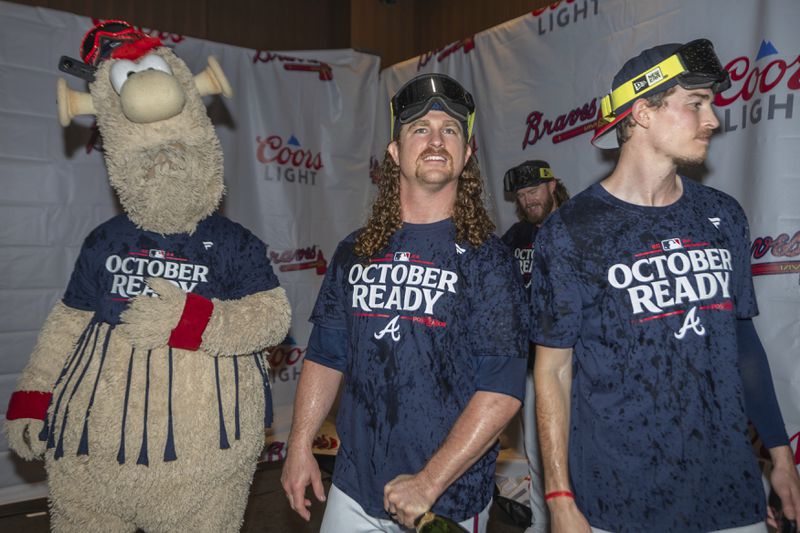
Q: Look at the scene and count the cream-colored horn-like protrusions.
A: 2